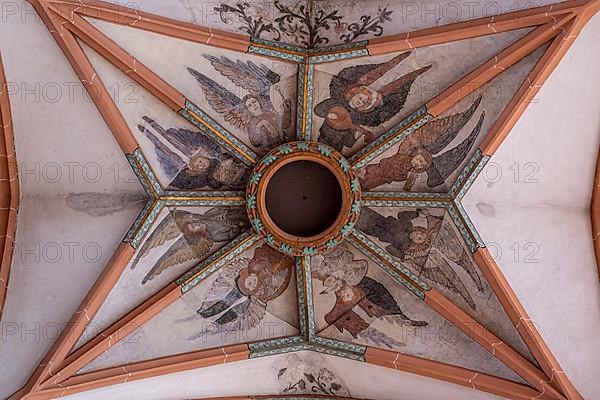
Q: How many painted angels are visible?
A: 8